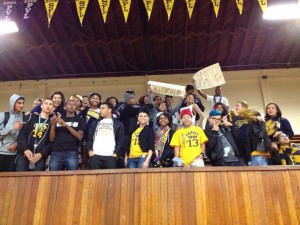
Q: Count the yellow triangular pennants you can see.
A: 10